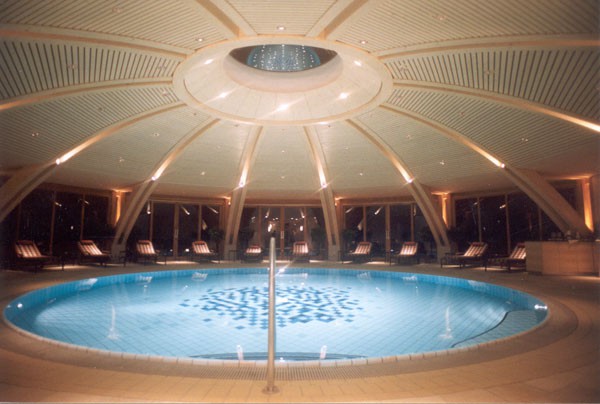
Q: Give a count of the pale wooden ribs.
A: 12